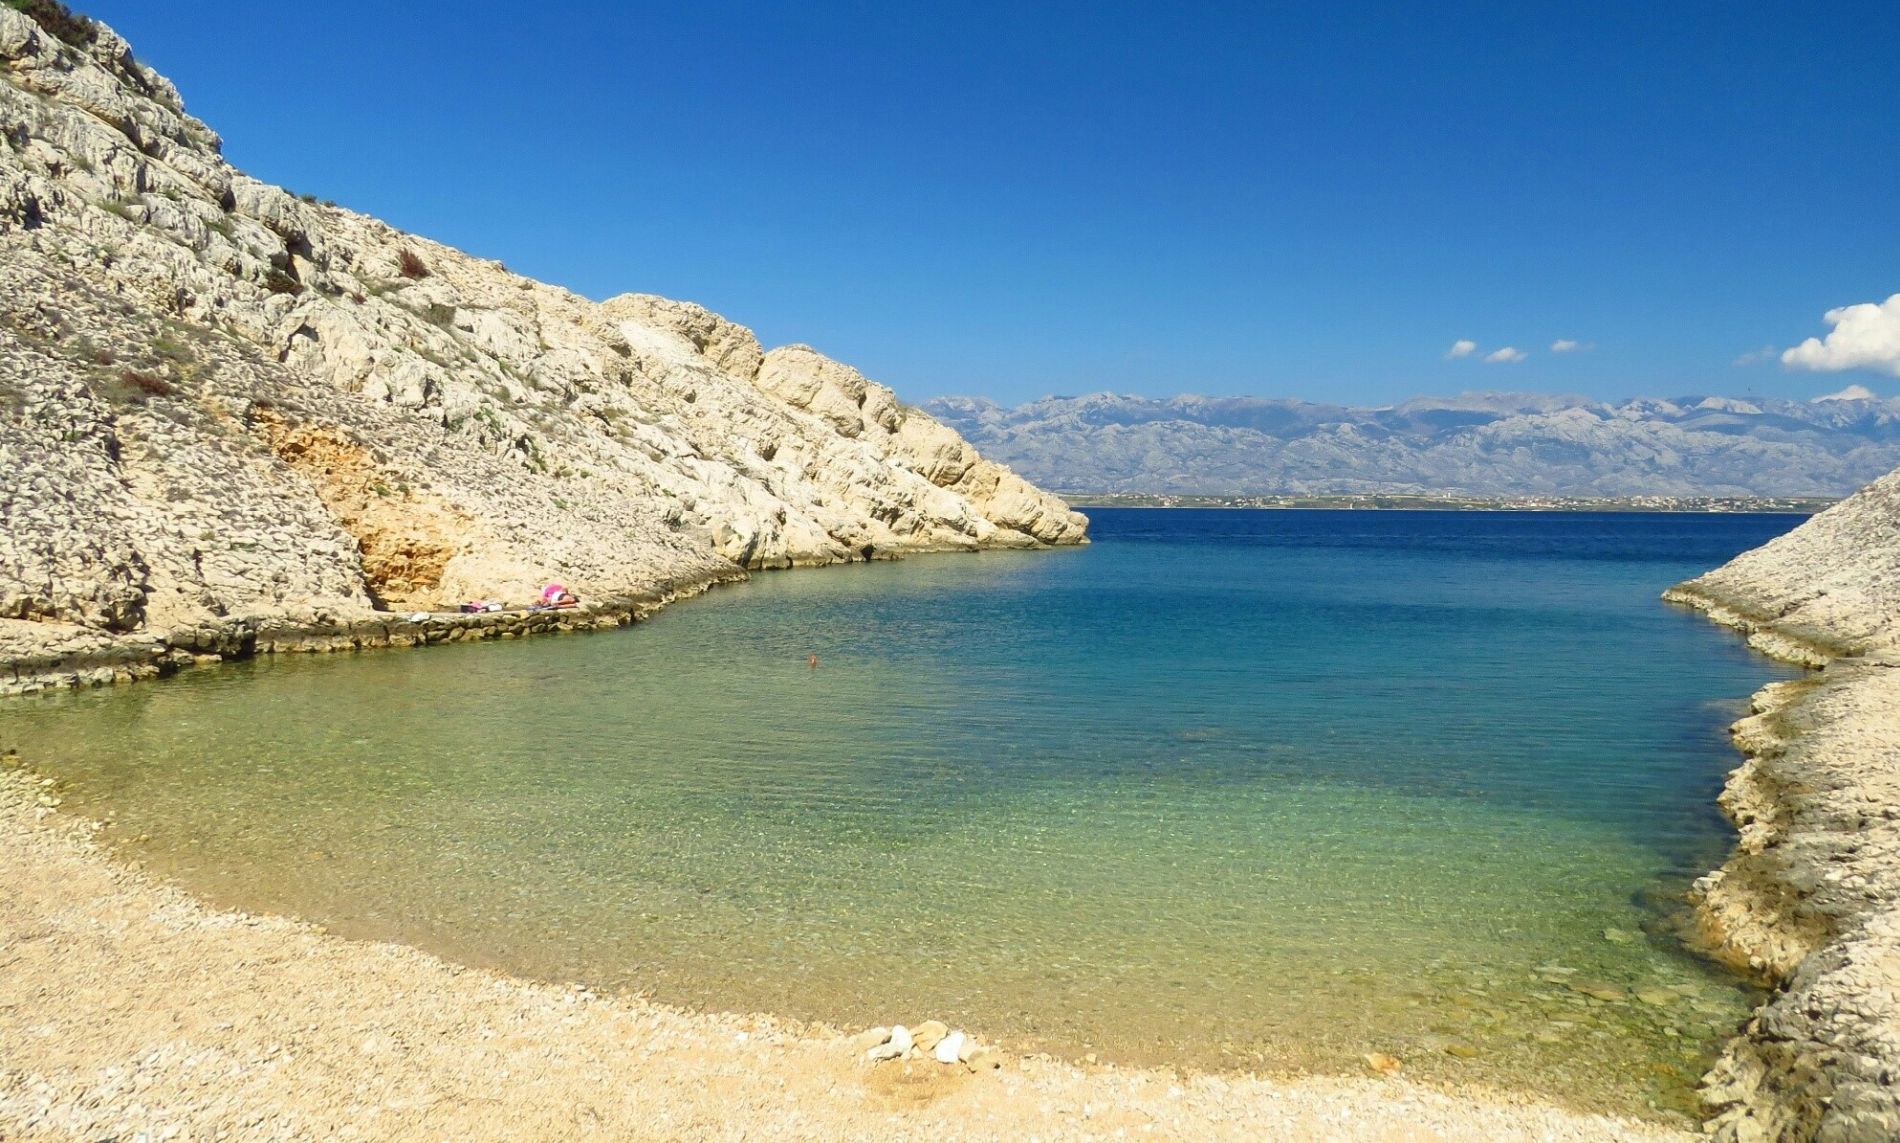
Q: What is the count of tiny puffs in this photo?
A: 3